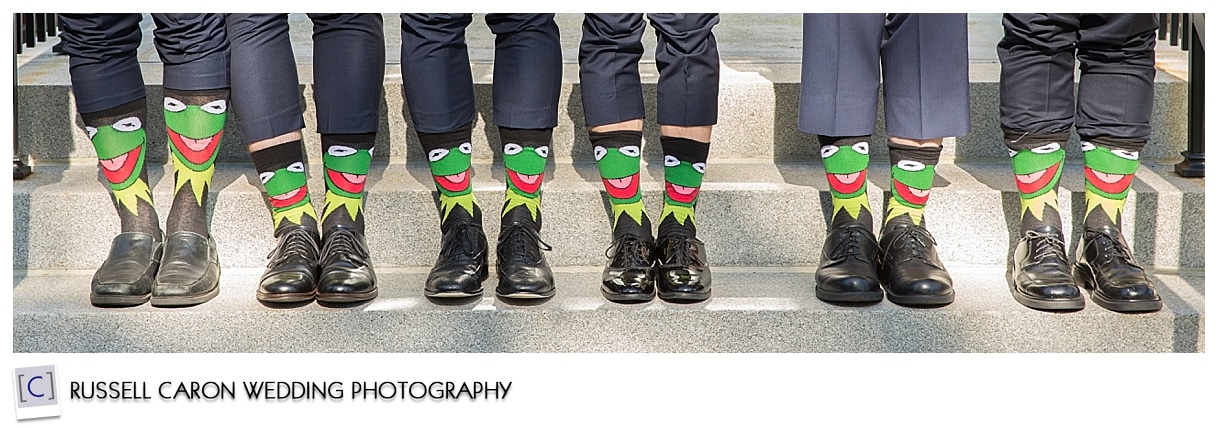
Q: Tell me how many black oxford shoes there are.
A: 10